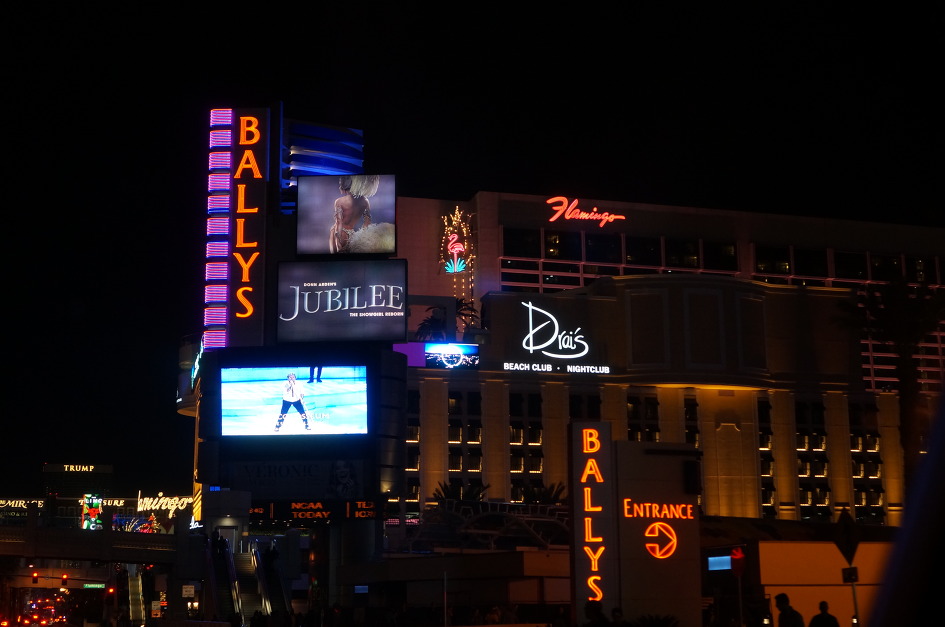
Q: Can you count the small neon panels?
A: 11